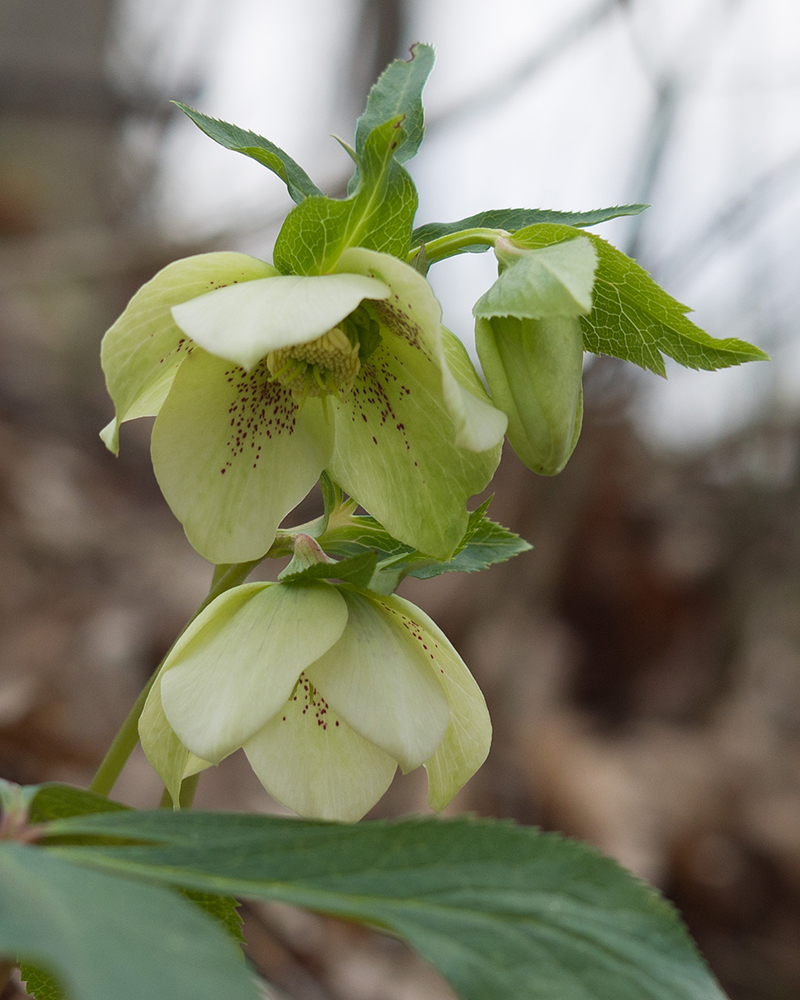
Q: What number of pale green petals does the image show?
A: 10